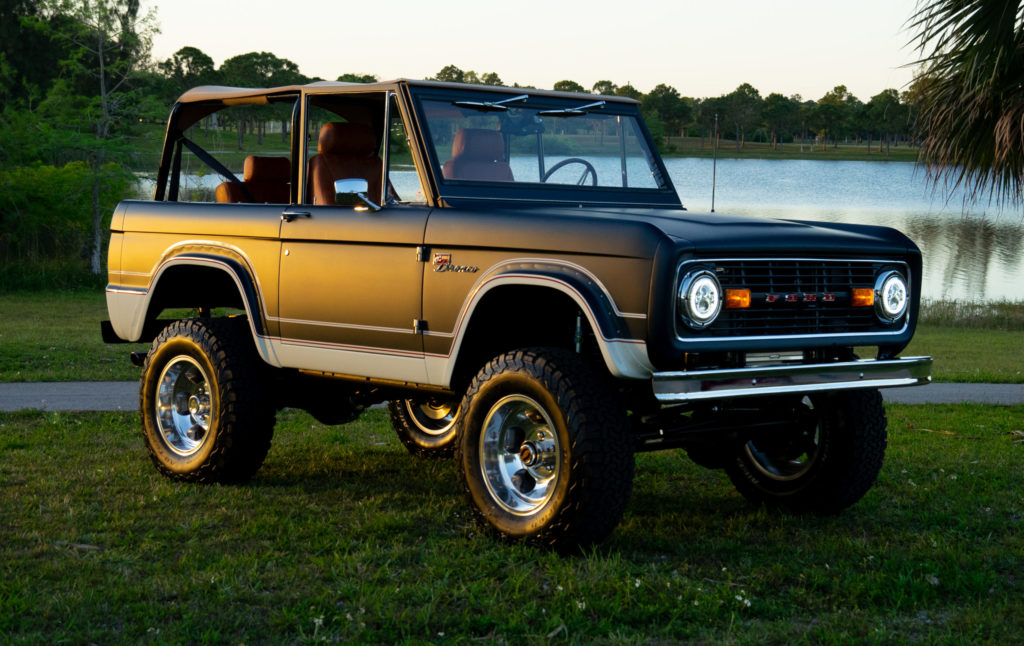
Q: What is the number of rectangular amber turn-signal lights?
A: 2